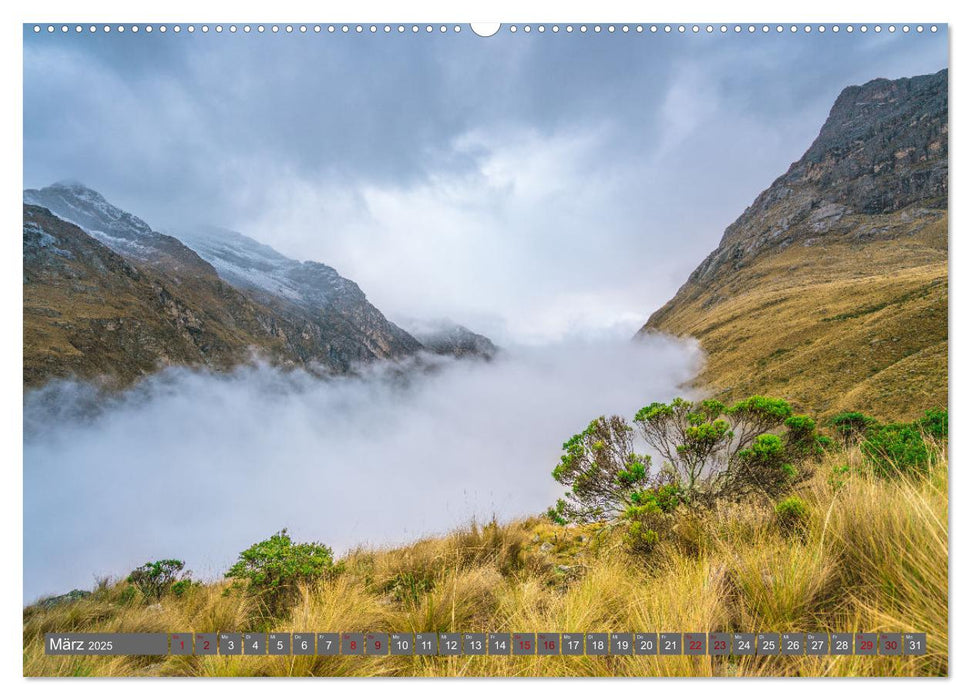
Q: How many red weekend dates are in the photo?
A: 10